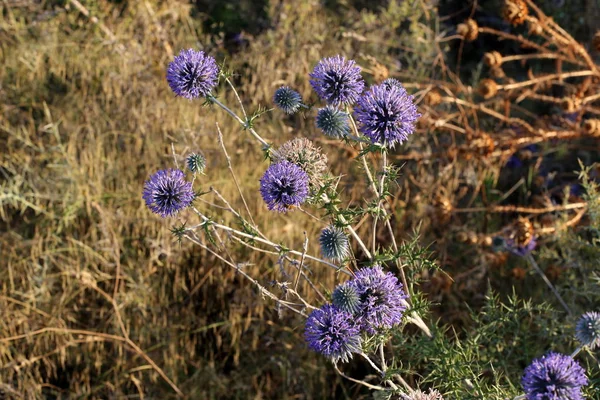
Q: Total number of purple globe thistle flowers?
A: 8